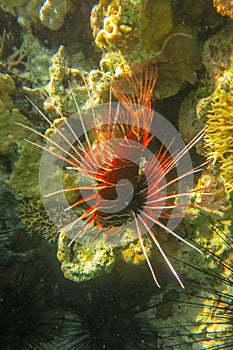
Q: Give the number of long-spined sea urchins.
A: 3